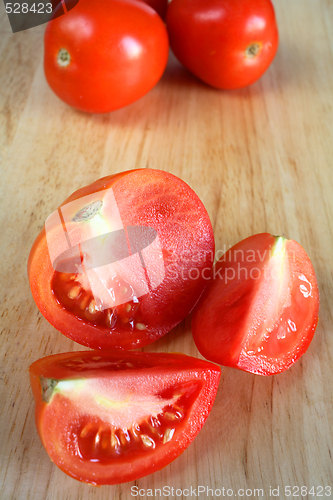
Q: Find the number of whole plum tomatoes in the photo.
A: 3